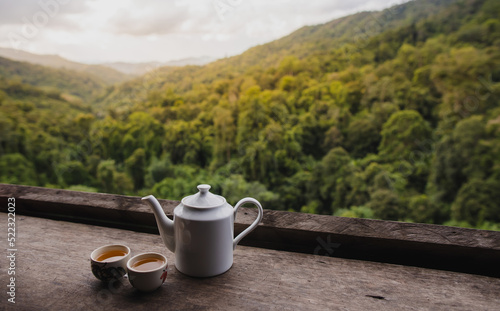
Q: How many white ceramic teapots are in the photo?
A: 1